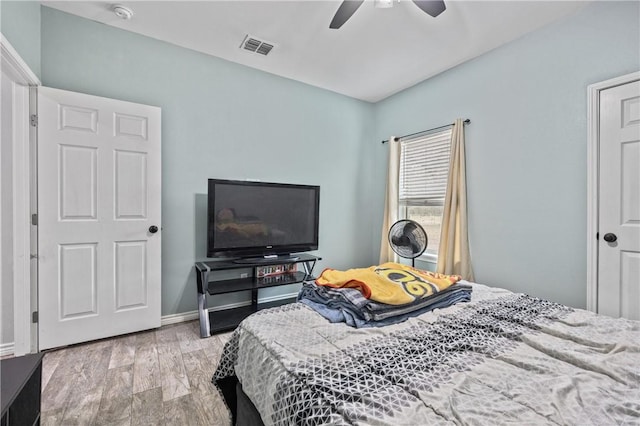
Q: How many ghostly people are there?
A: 0